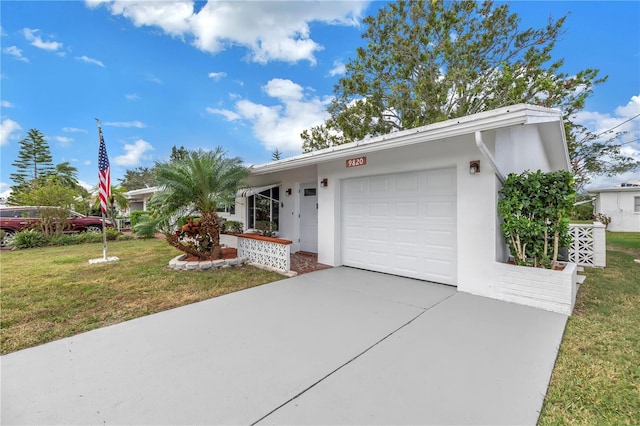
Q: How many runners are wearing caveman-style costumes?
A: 0